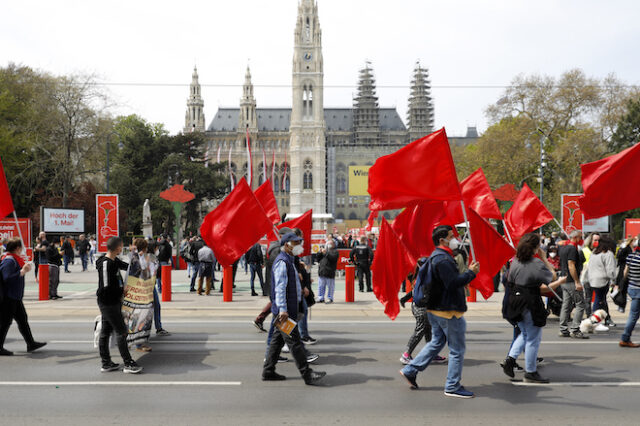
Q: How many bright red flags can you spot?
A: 11